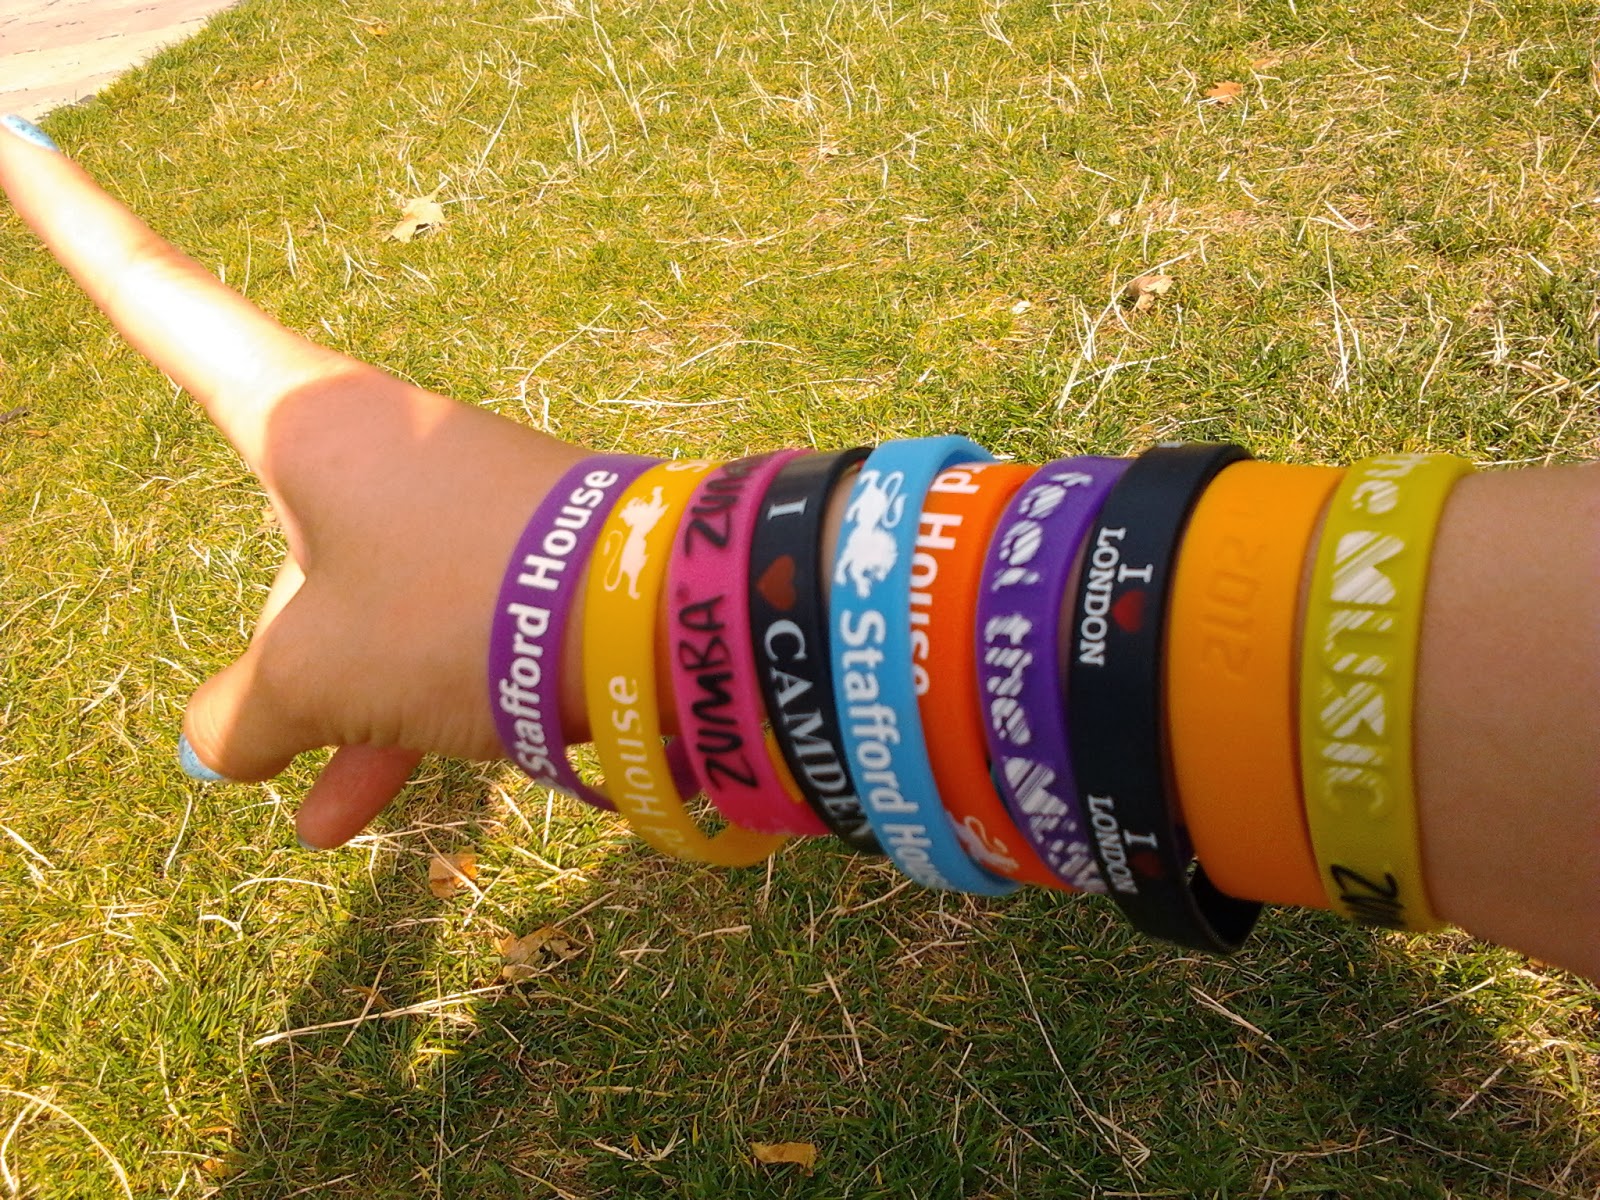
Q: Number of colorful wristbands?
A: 10